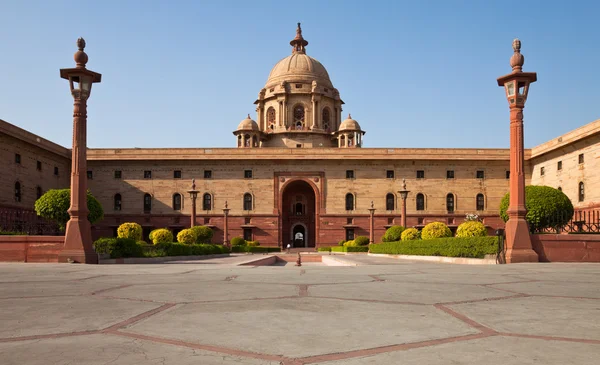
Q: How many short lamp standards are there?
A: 4